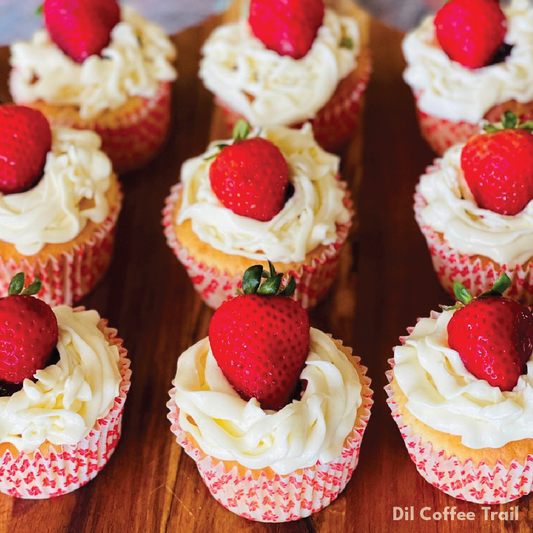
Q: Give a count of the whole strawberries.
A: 9